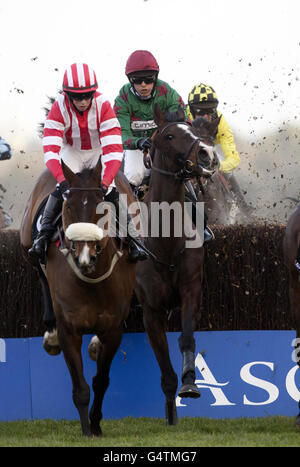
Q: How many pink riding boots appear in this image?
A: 0